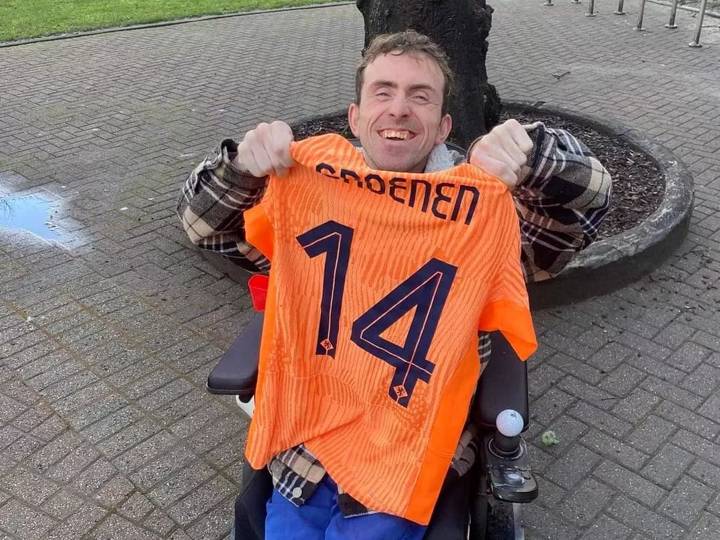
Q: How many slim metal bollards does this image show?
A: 7